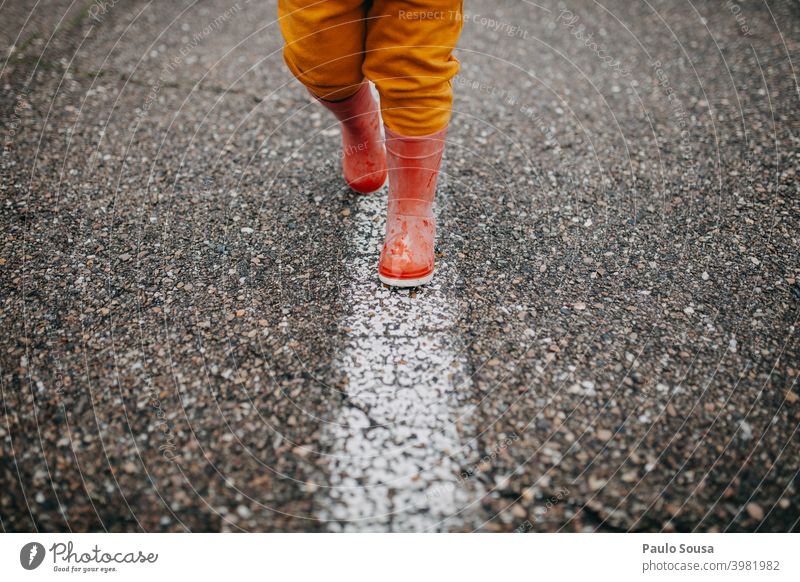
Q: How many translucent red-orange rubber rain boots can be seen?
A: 2